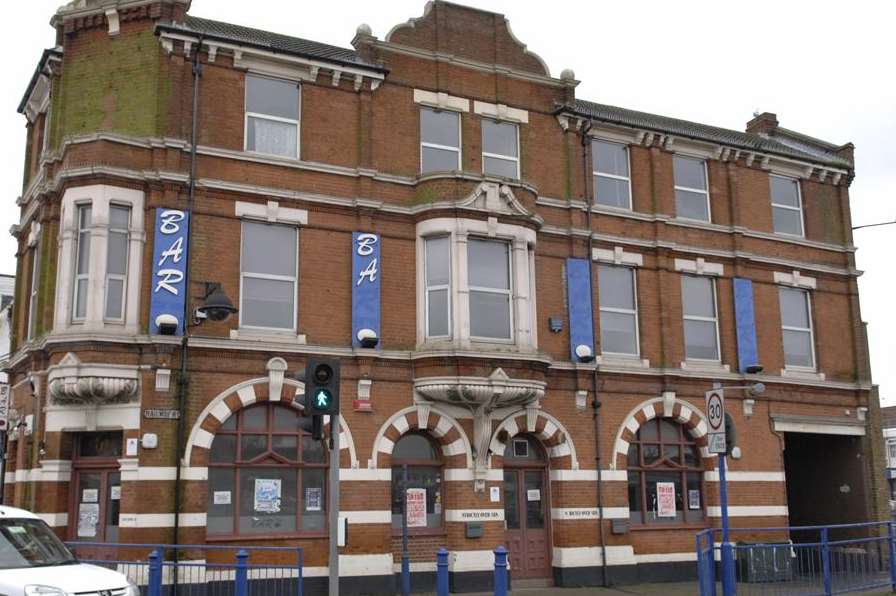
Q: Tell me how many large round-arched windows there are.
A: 2